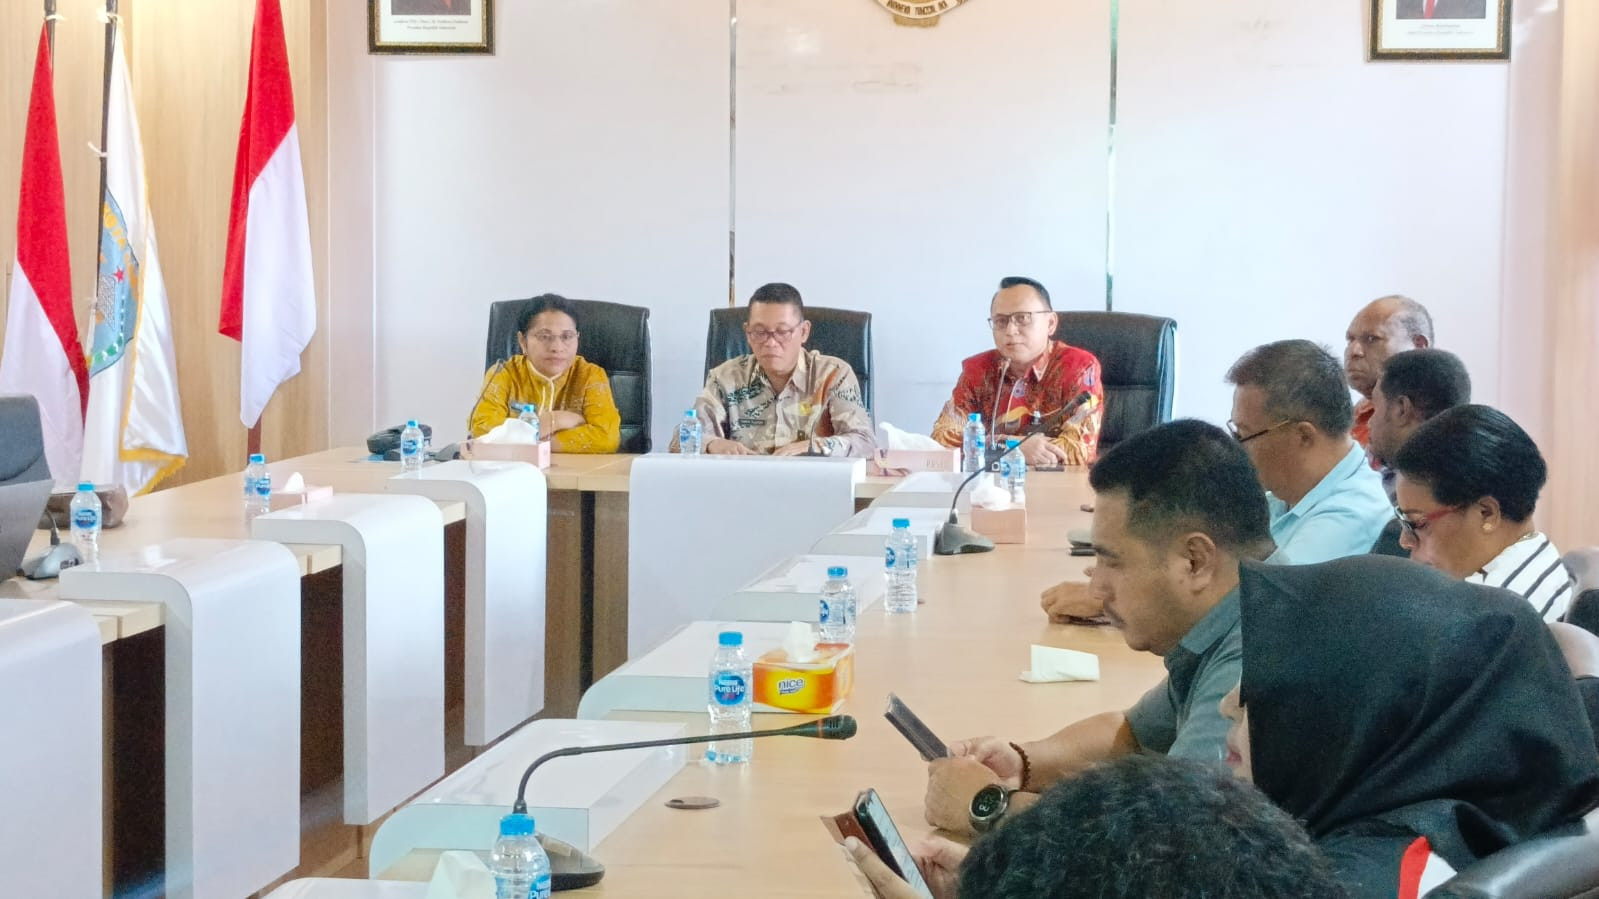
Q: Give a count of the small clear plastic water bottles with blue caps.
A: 11